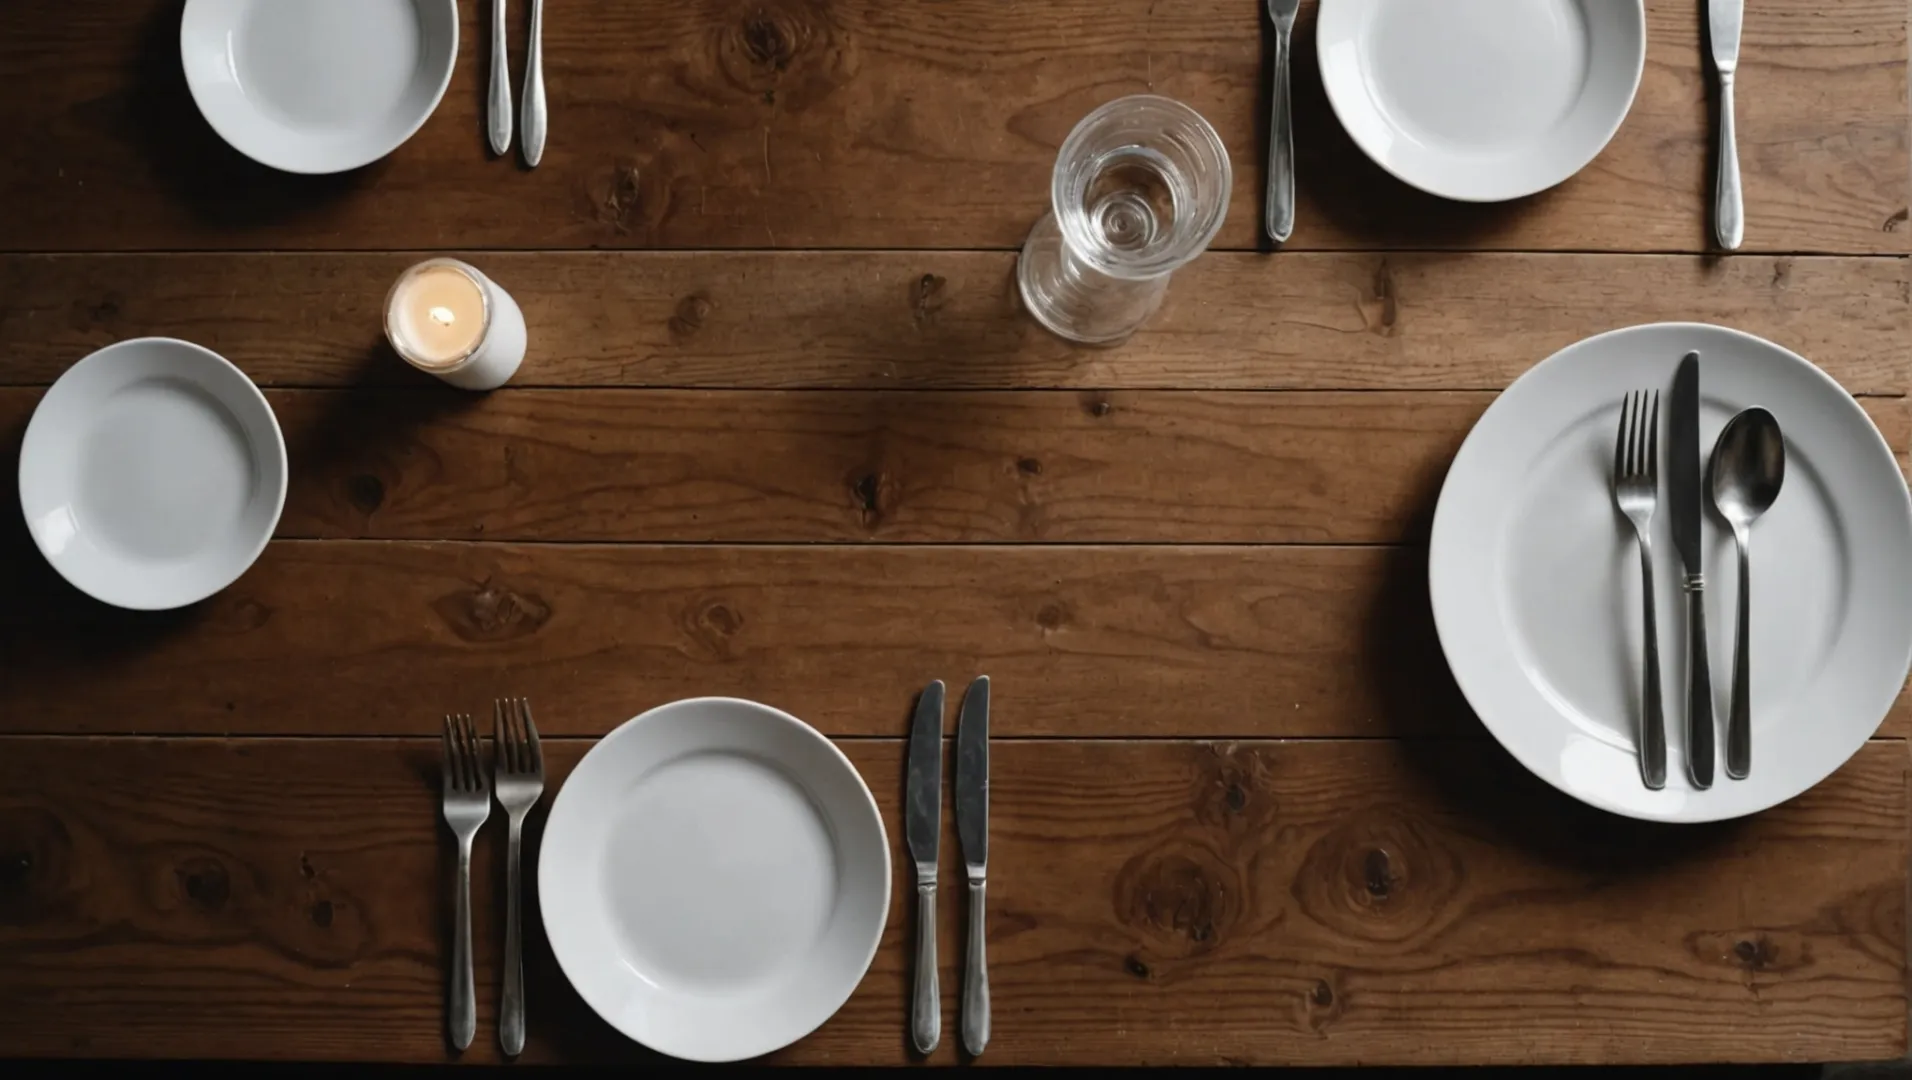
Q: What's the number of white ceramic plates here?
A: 5